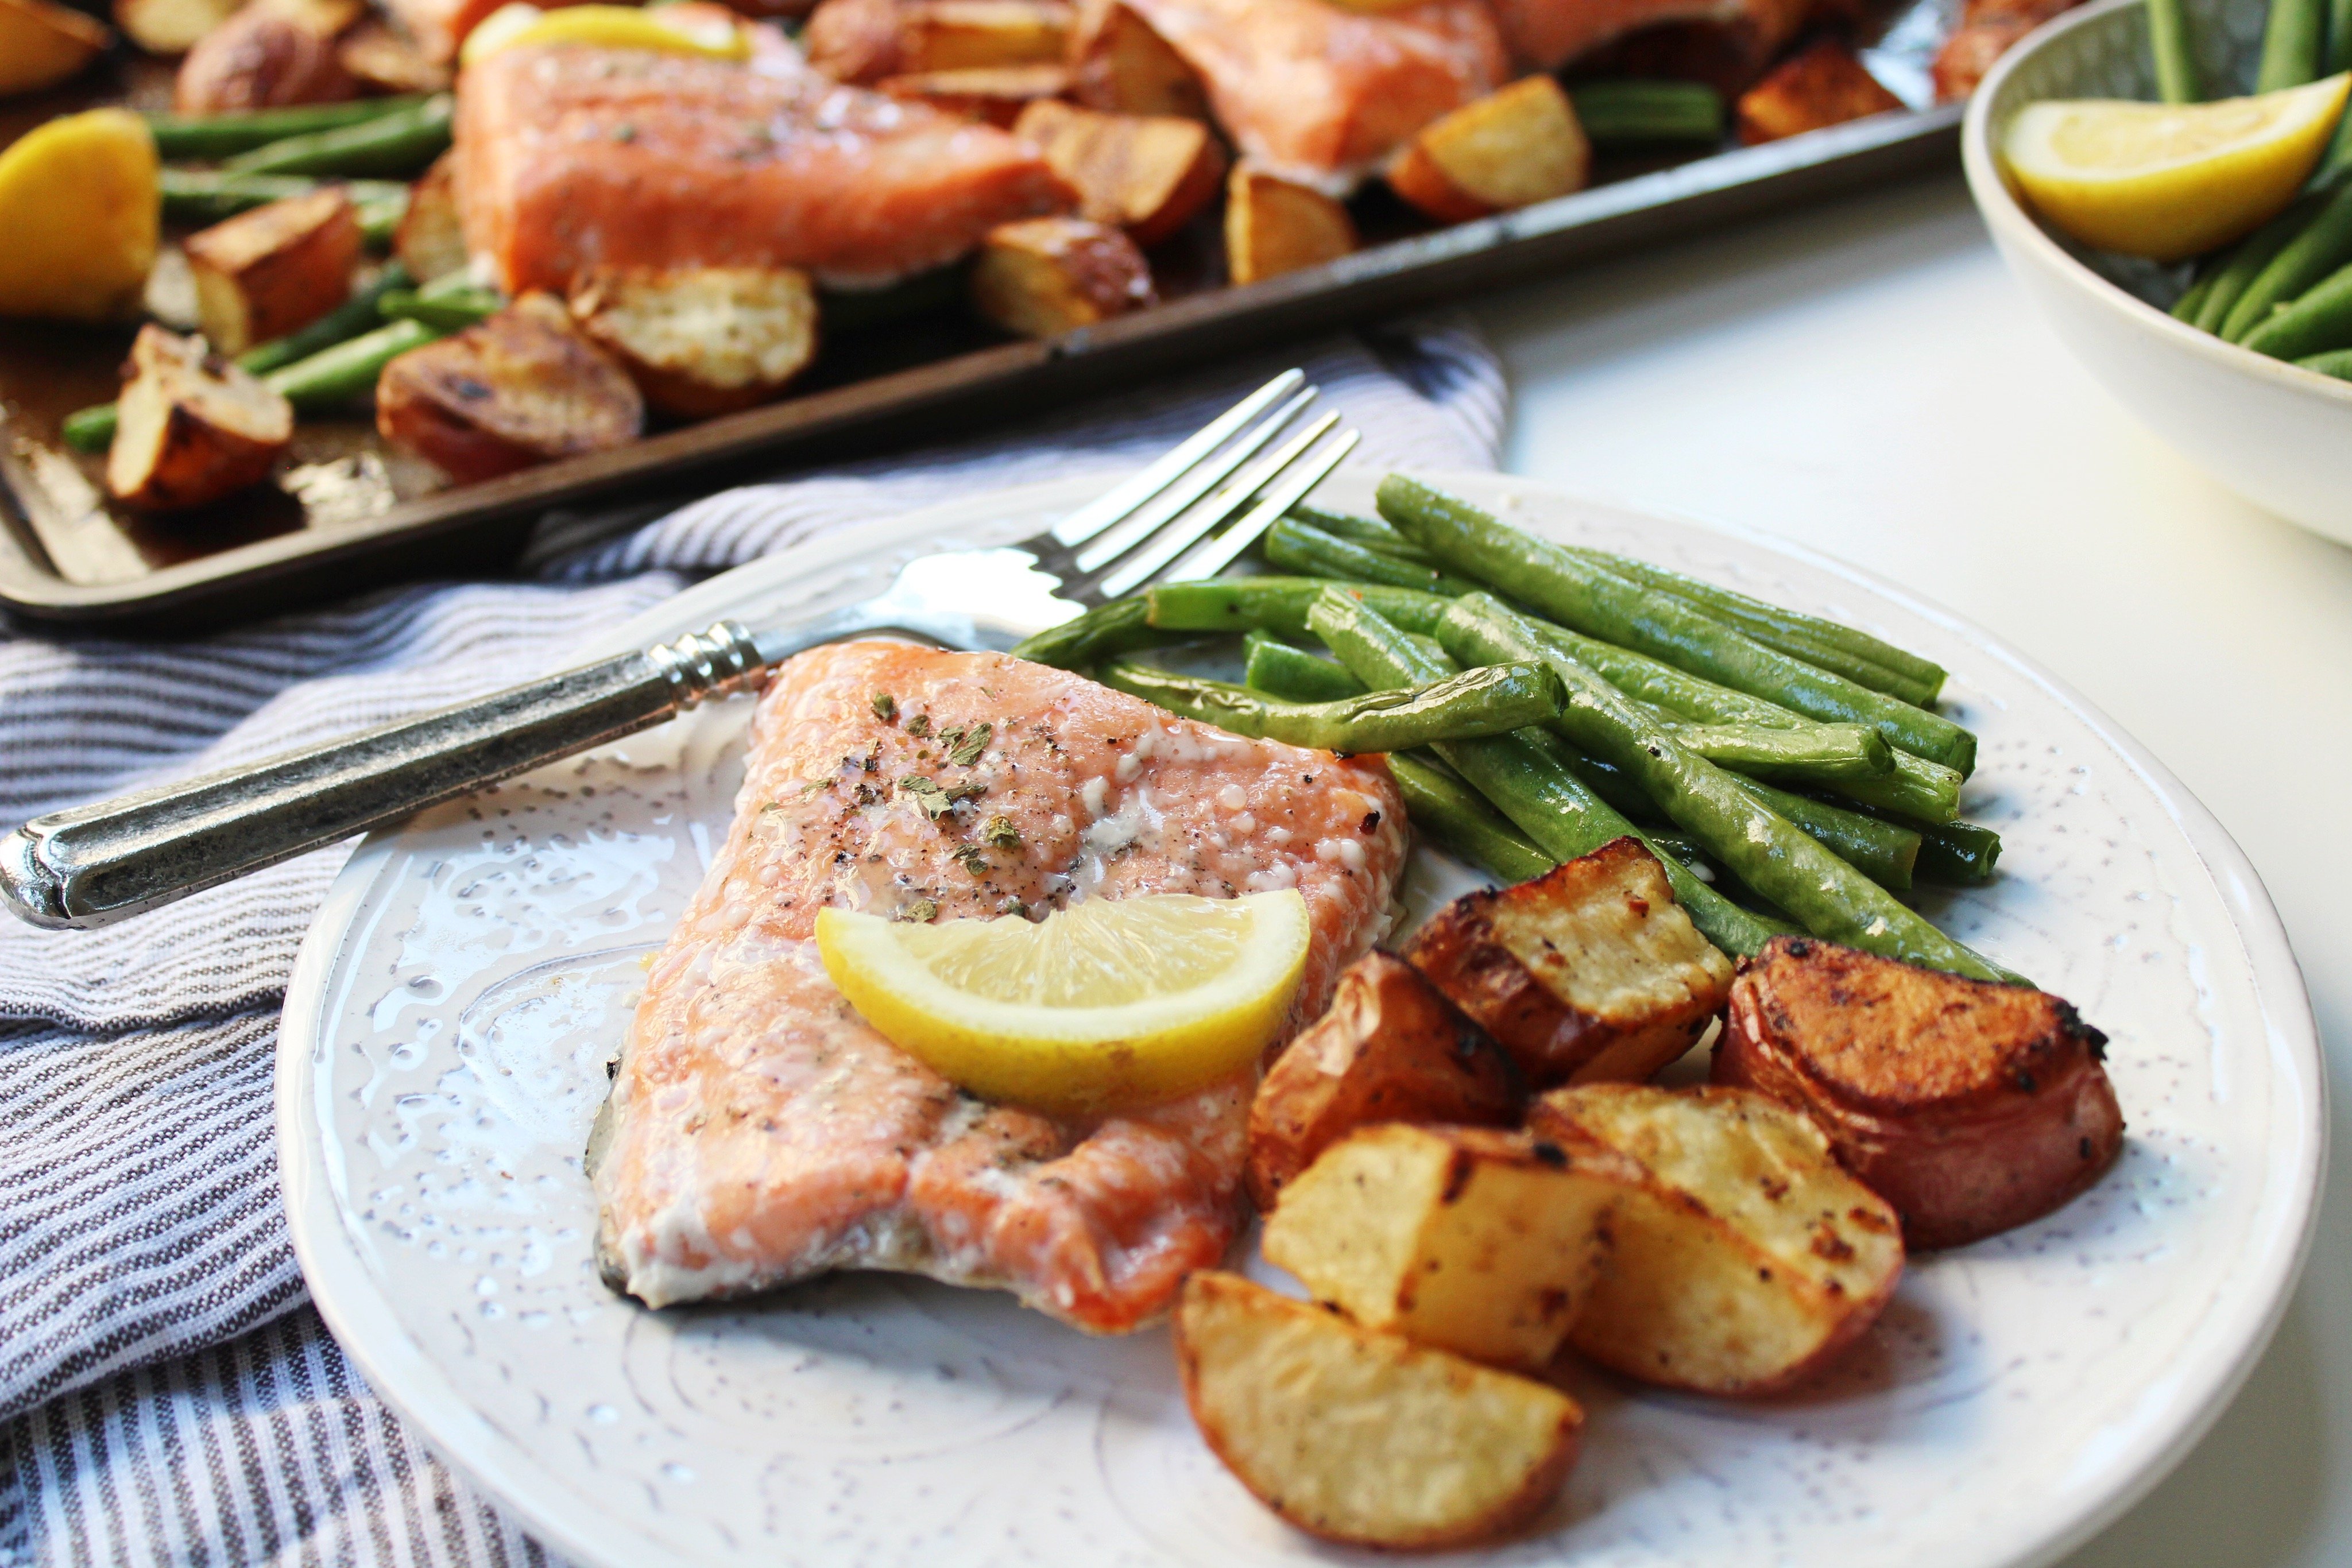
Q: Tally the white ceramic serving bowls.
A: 1